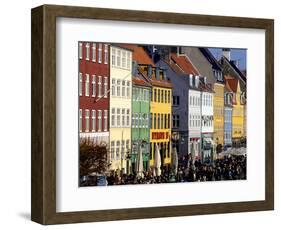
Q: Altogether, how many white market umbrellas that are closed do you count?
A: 3